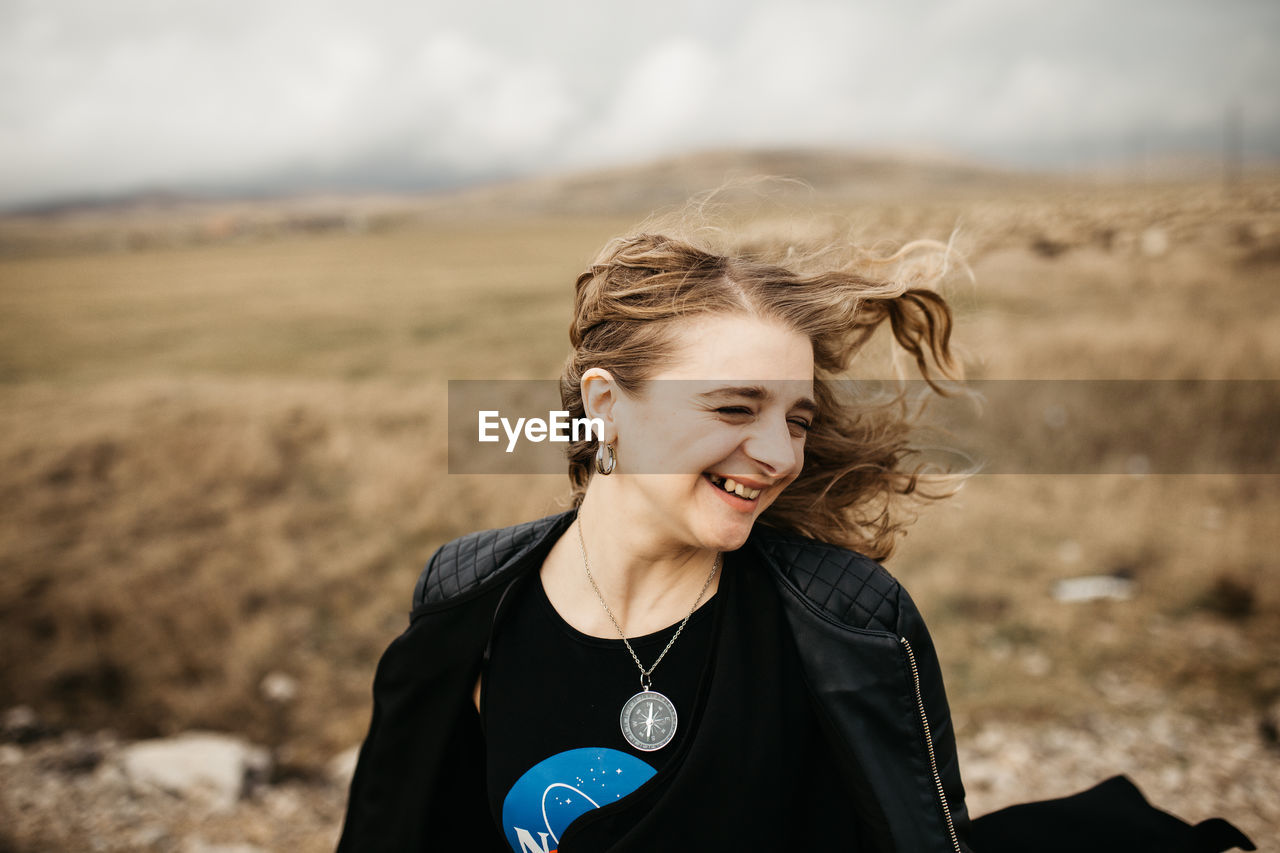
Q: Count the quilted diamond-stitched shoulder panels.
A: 2